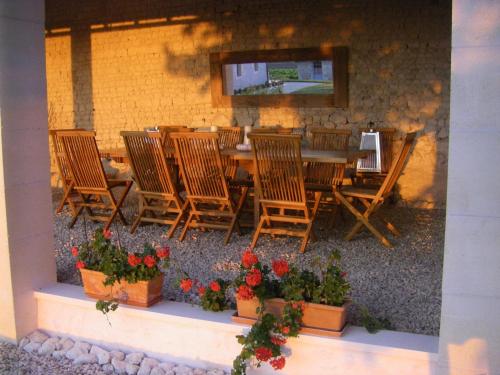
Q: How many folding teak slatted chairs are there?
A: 11